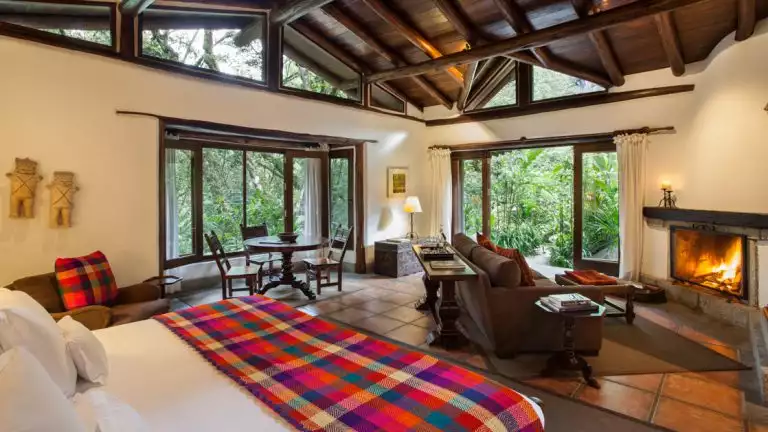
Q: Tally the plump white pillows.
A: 4